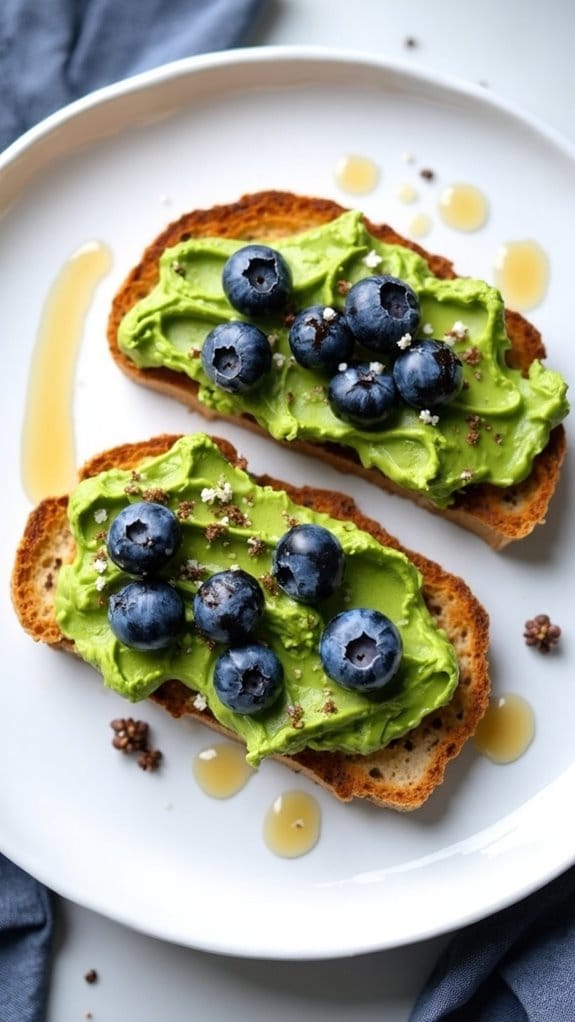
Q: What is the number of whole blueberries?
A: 12